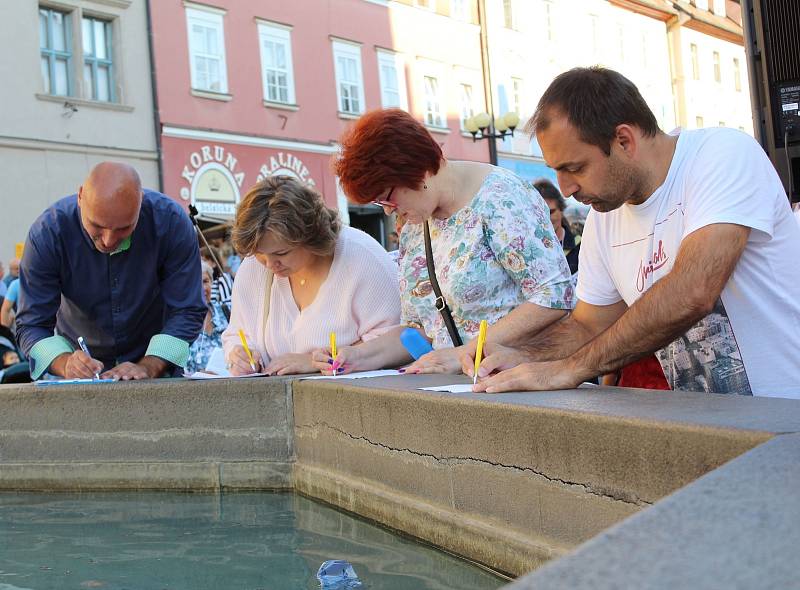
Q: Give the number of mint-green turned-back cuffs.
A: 2